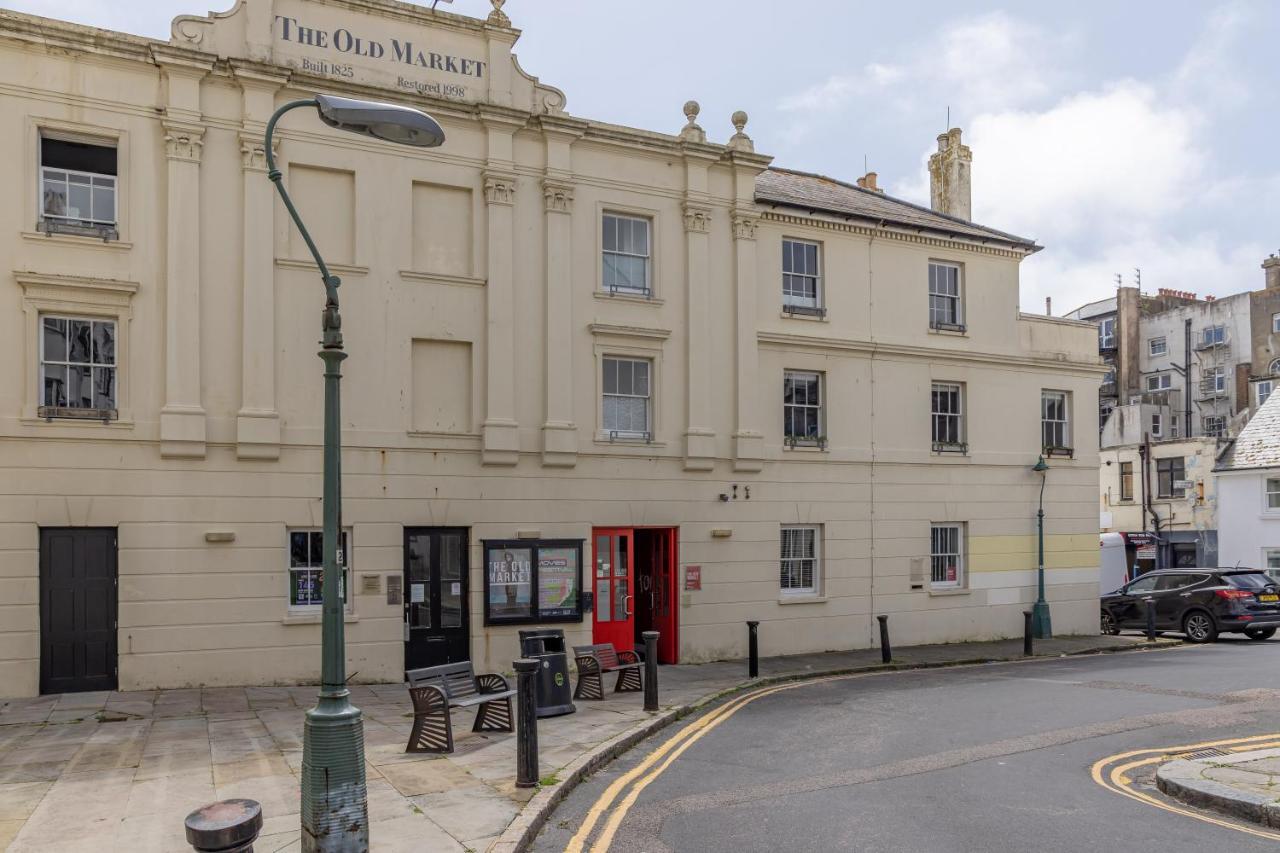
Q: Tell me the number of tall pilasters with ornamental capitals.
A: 6